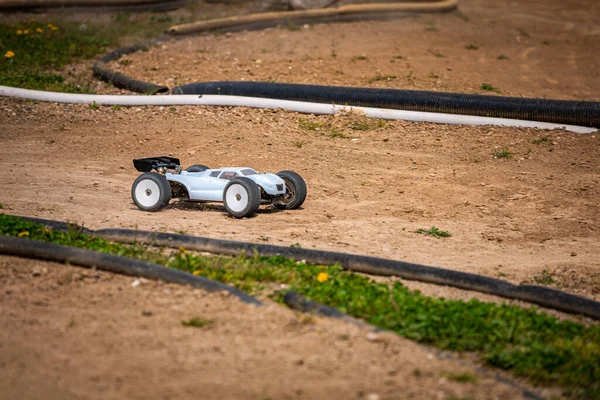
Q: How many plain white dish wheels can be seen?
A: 2